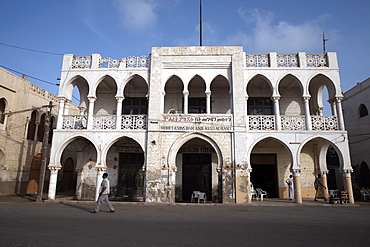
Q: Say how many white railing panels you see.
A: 12